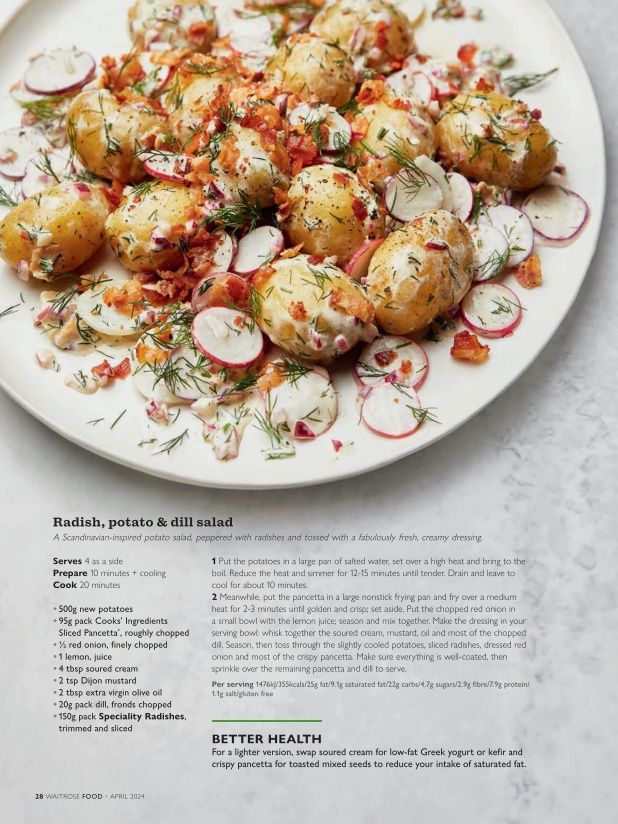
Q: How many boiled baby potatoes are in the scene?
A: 13